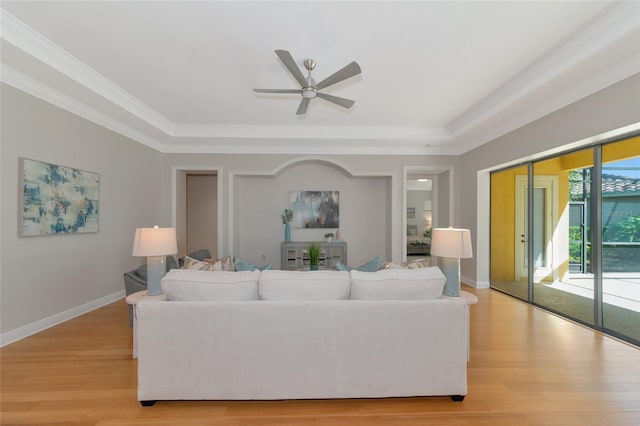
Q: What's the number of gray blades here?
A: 5